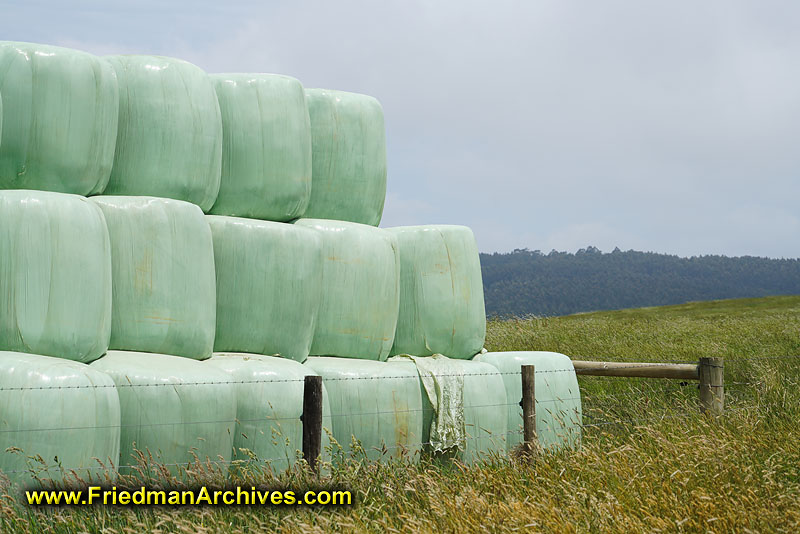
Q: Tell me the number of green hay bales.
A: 15